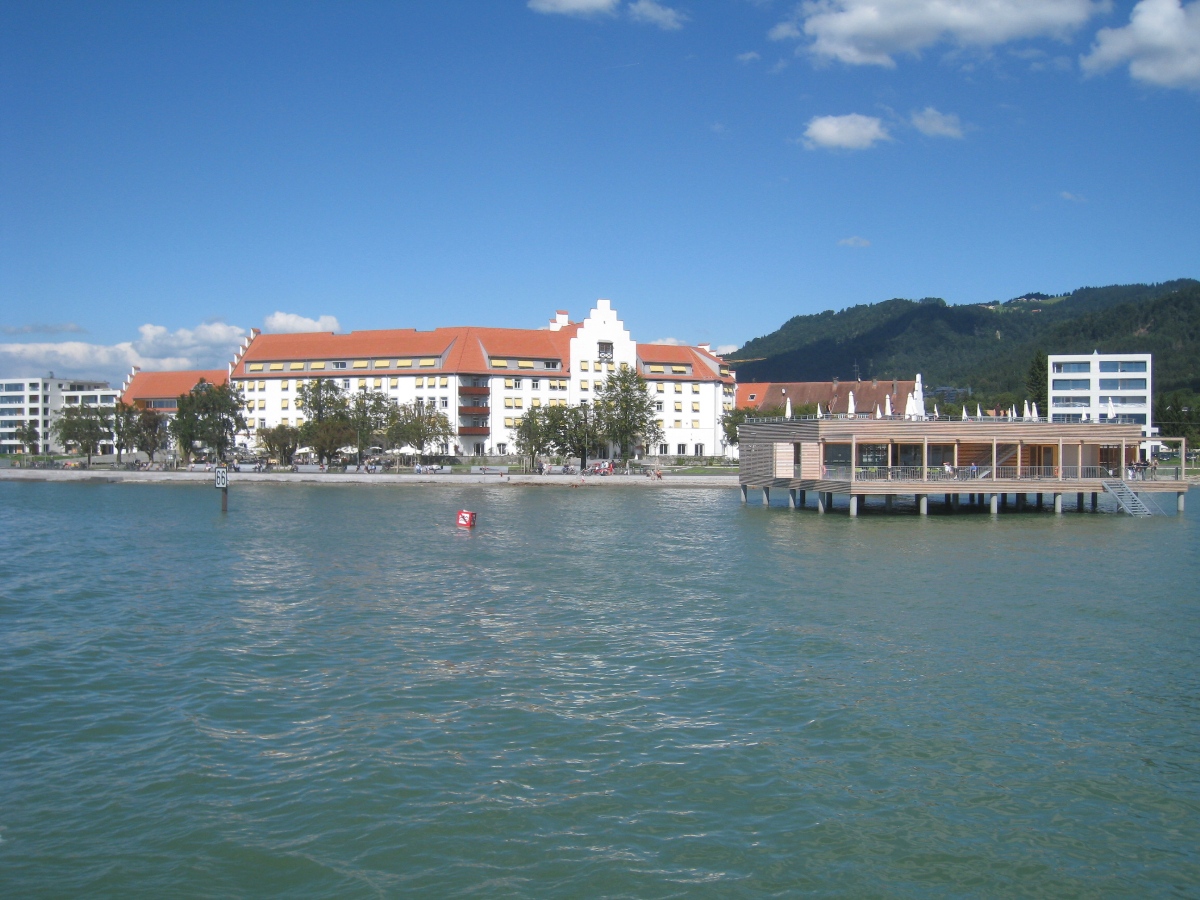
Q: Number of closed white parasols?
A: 15